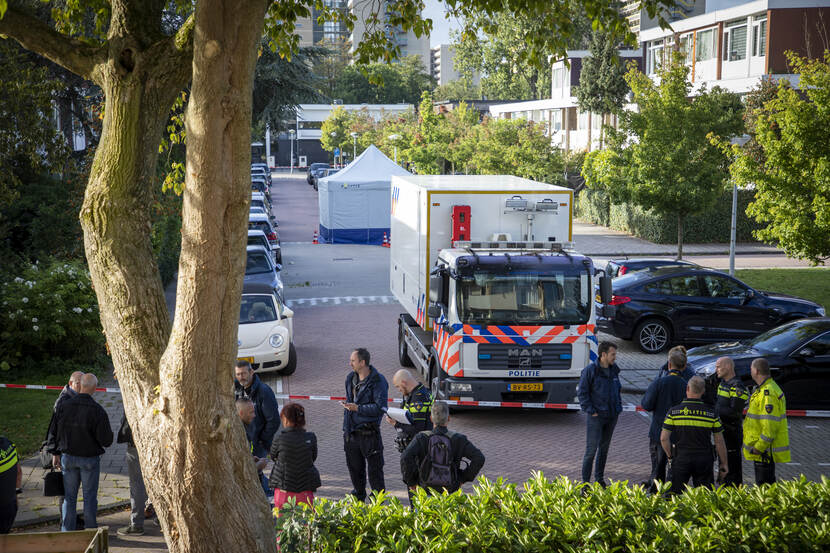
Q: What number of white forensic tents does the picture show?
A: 1